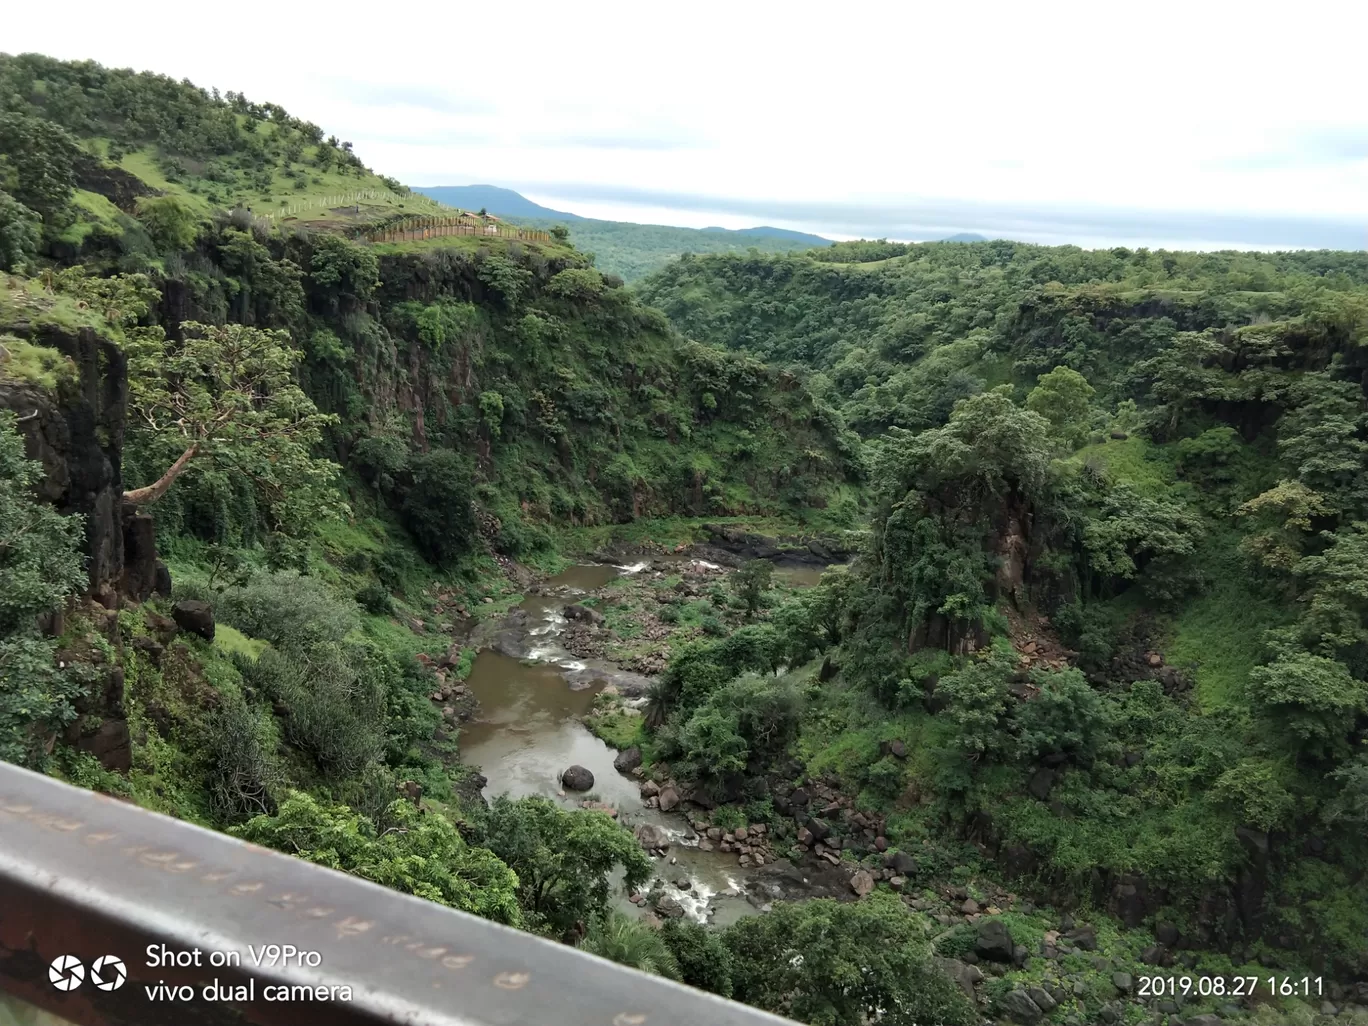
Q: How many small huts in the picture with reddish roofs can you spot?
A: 2